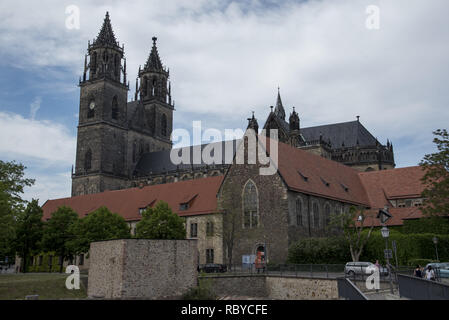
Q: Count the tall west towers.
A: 2